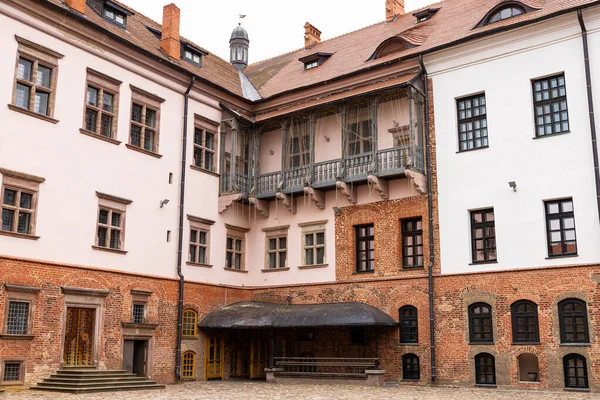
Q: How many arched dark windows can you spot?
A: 7